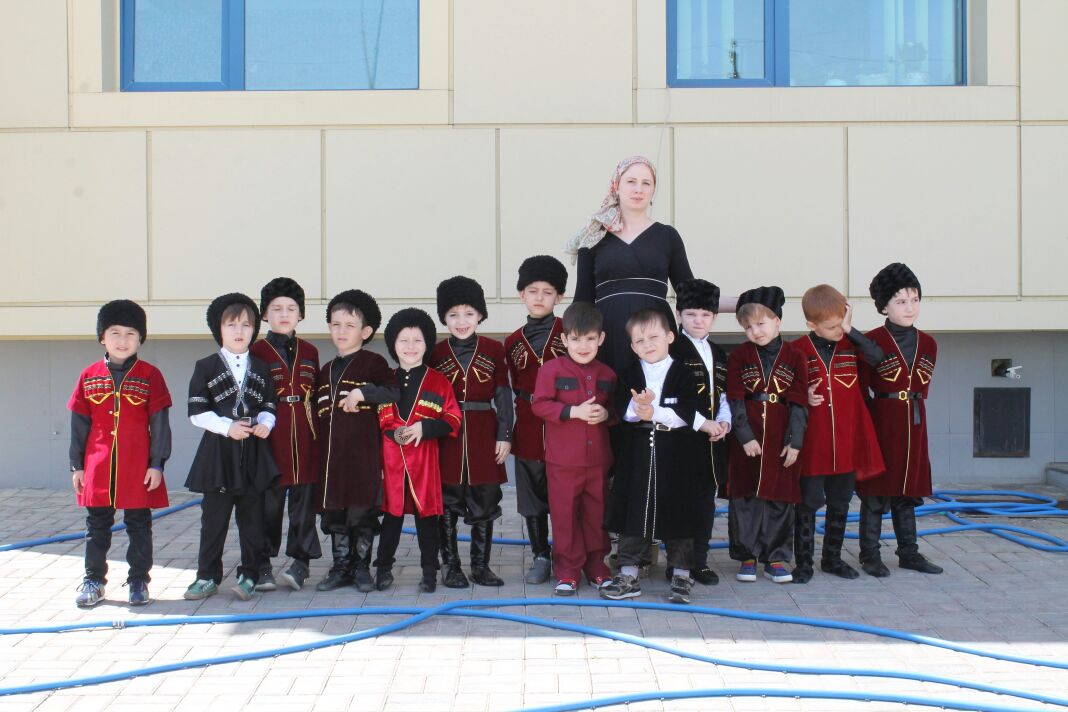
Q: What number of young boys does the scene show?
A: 13